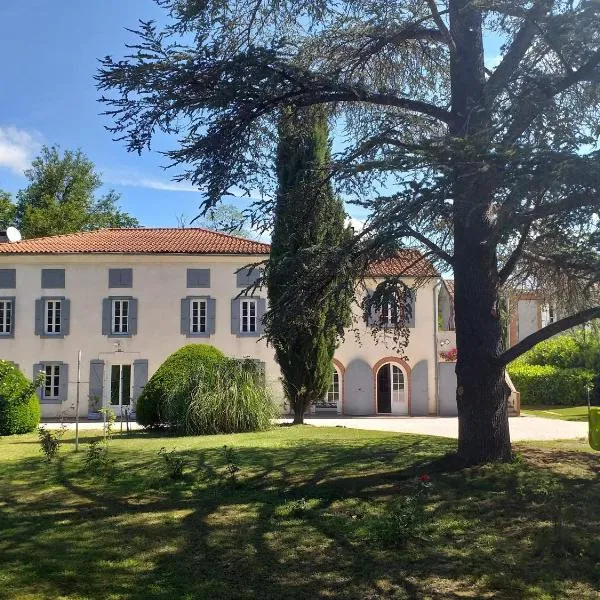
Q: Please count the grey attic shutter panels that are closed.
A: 5